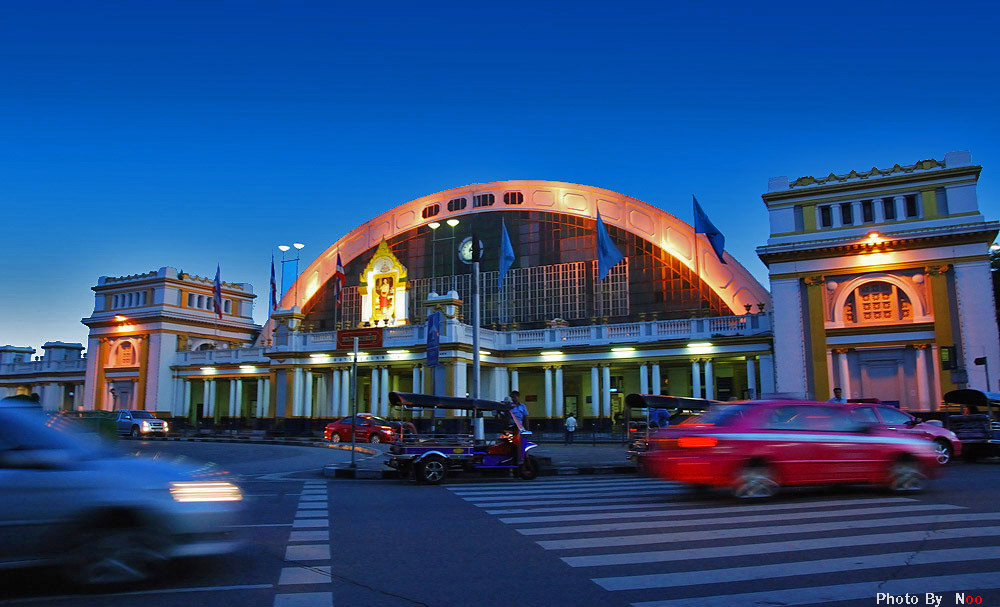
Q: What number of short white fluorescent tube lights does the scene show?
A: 9